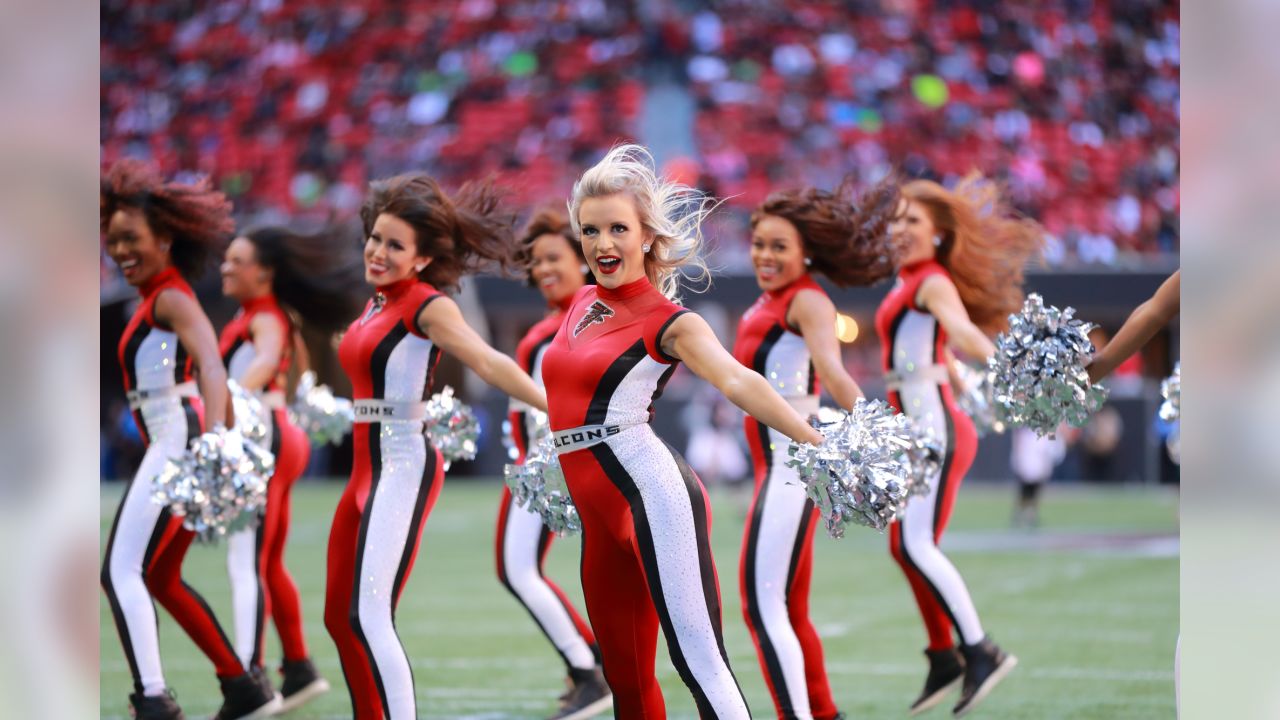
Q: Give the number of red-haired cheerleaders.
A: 1